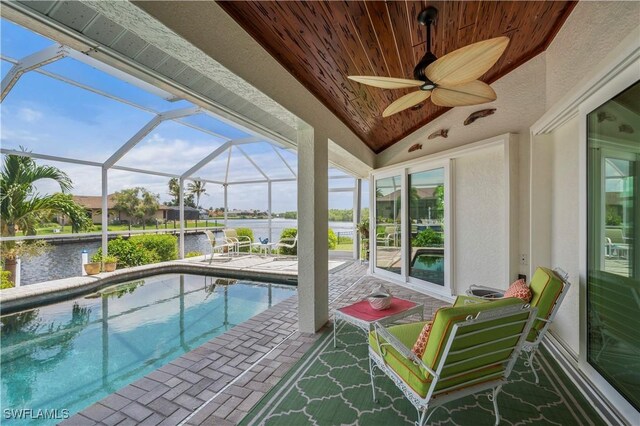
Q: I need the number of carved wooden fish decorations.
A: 3